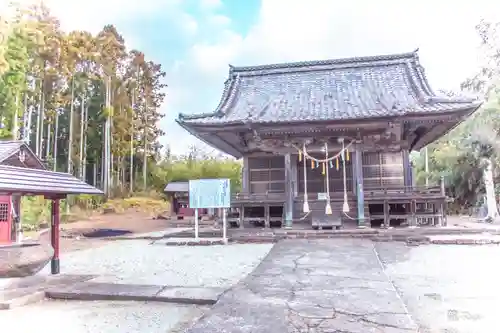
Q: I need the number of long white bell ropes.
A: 3